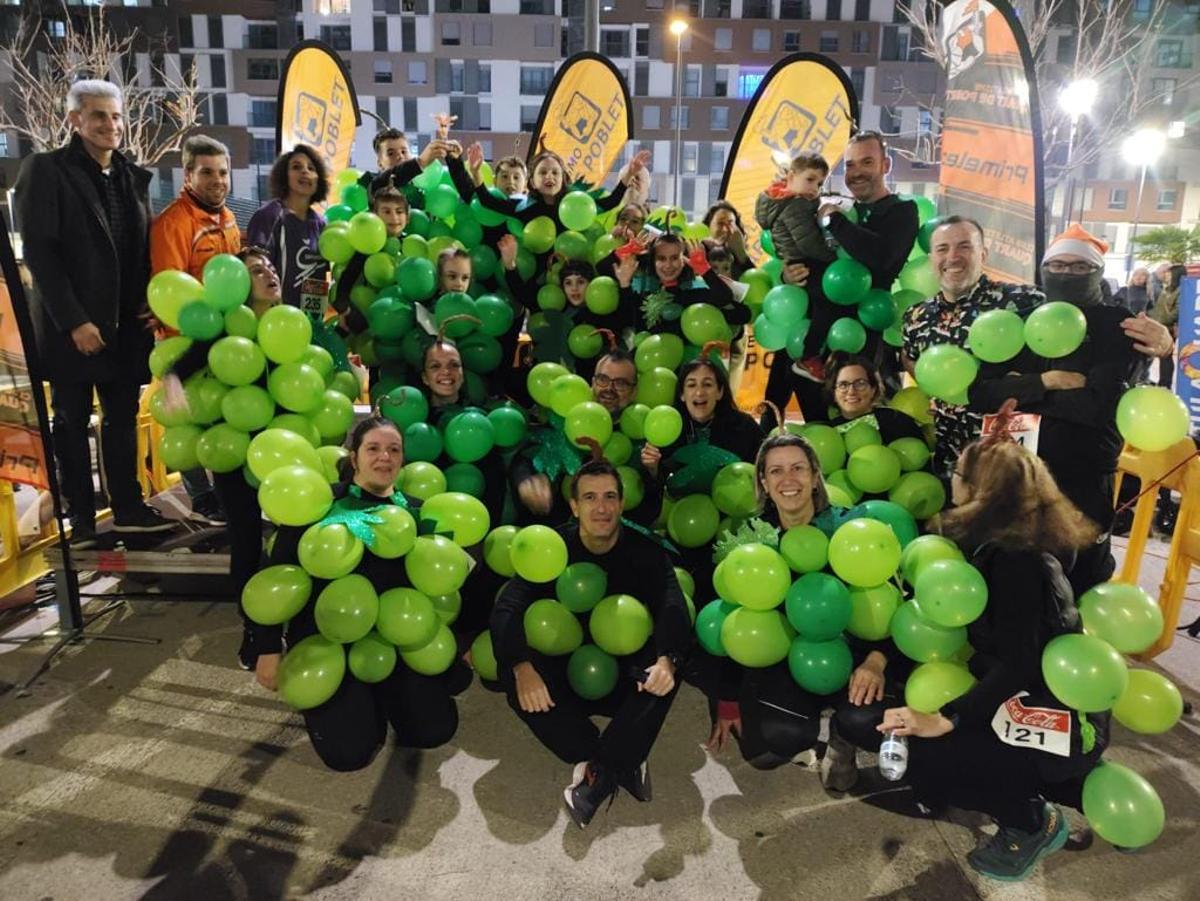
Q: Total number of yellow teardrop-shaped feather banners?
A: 3